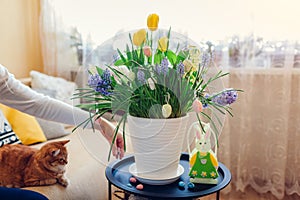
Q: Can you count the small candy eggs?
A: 4